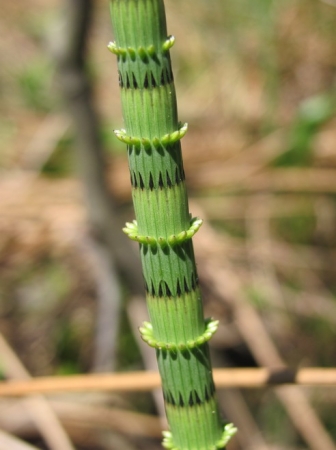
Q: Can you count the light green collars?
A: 5